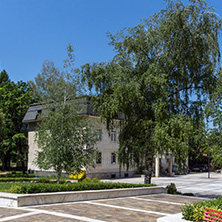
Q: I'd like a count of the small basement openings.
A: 2